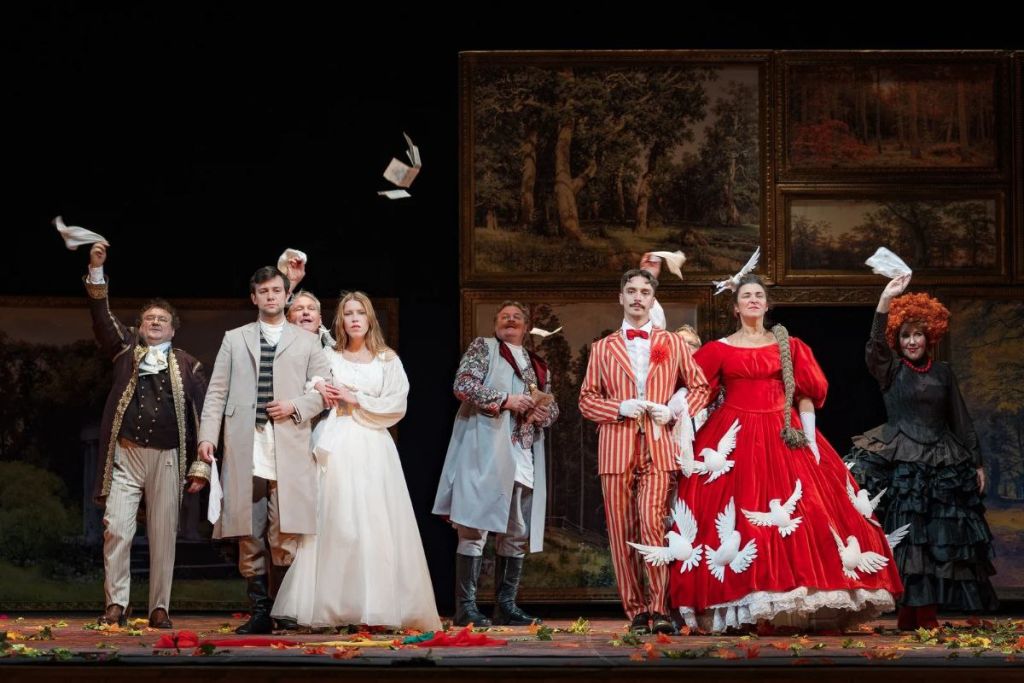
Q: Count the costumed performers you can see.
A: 9